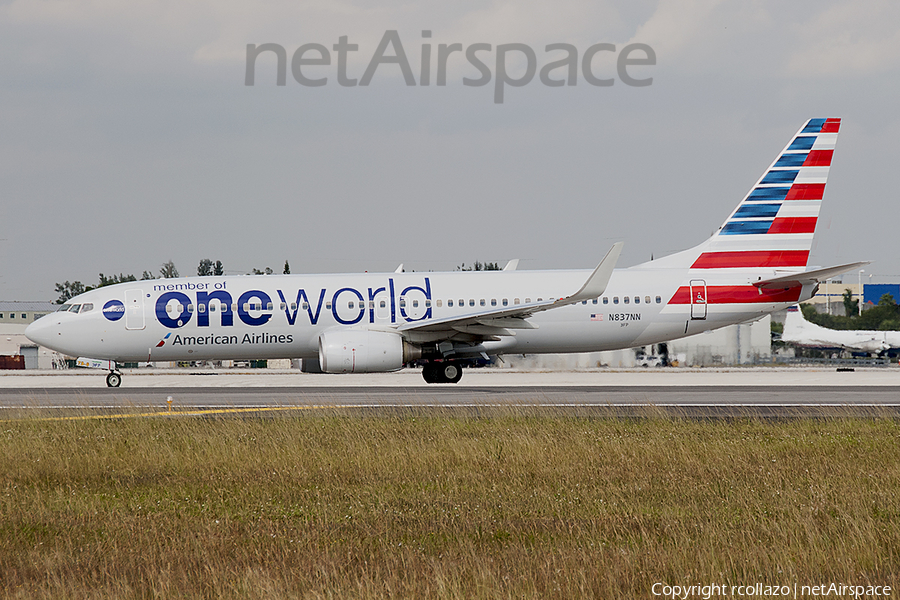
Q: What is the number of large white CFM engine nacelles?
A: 1